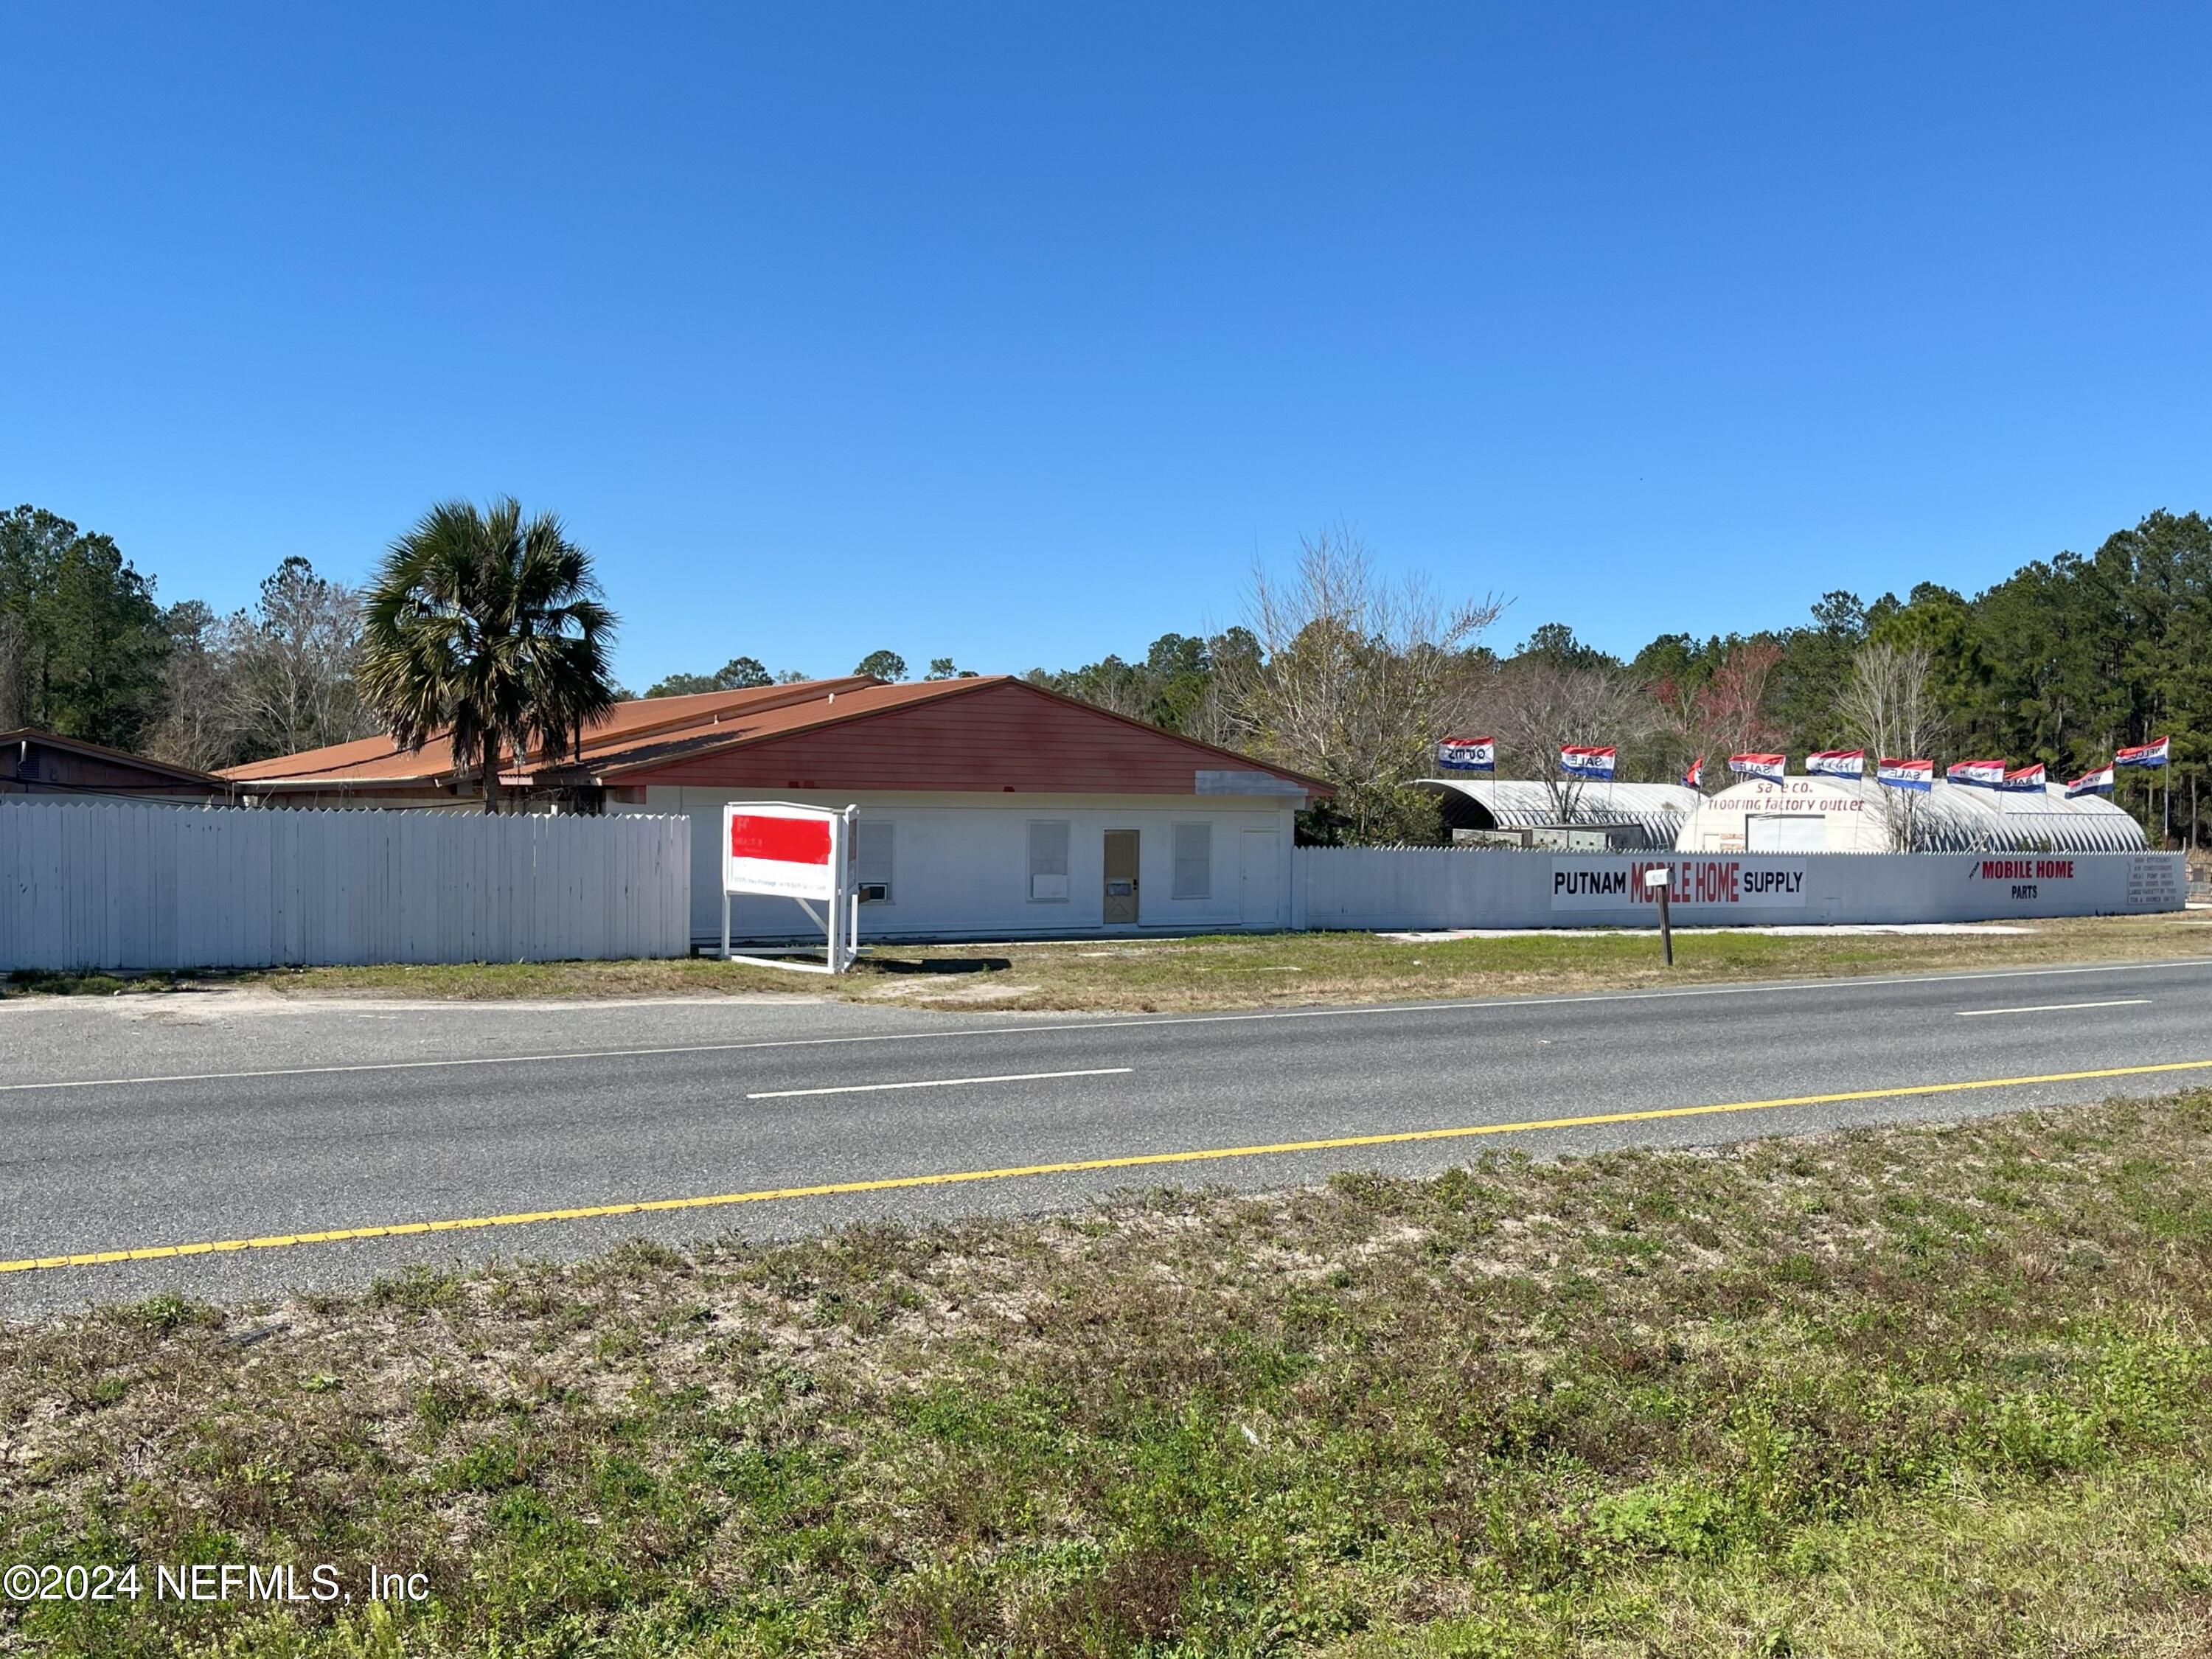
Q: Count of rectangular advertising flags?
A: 10